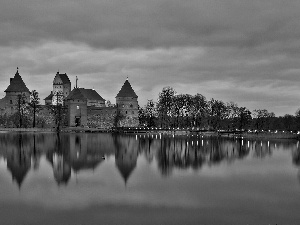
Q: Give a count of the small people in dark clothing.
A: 0